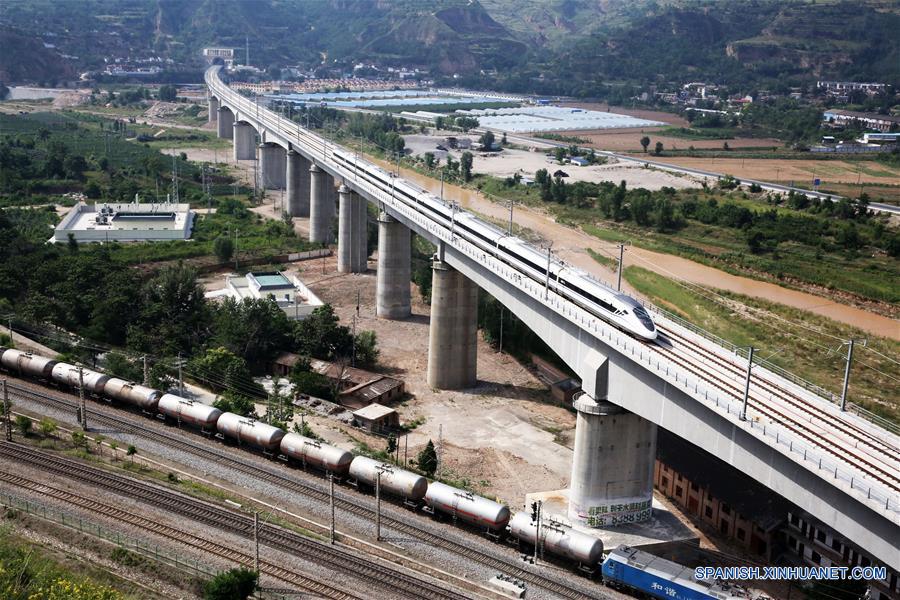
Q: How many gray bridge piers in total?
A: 10